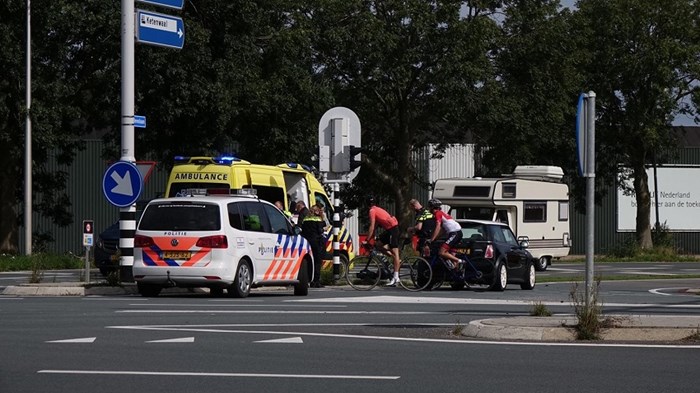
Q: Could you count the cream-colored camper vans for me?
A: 1